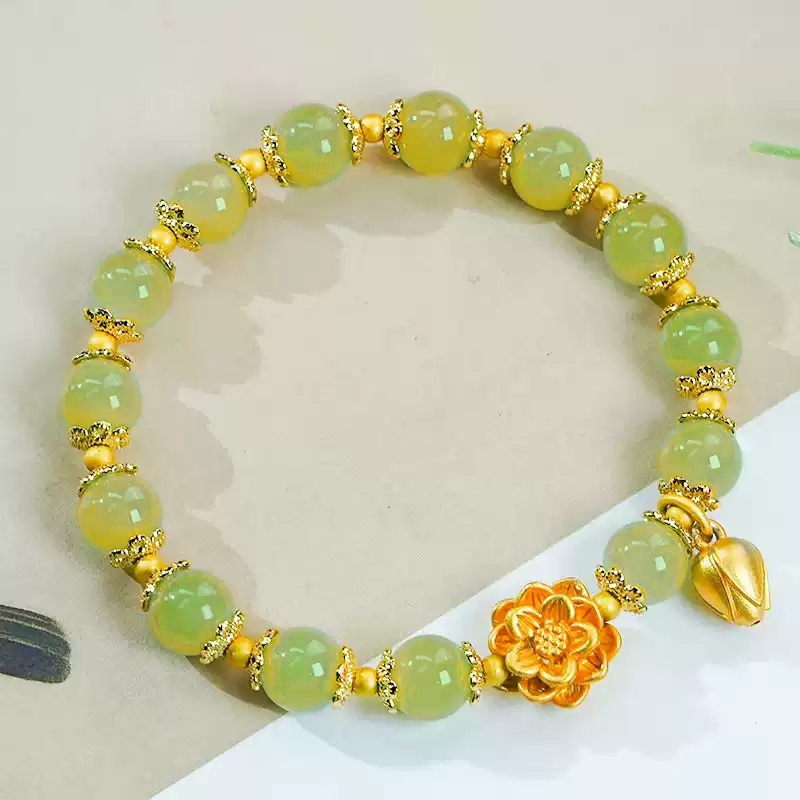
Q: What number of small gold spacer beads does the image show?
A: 15